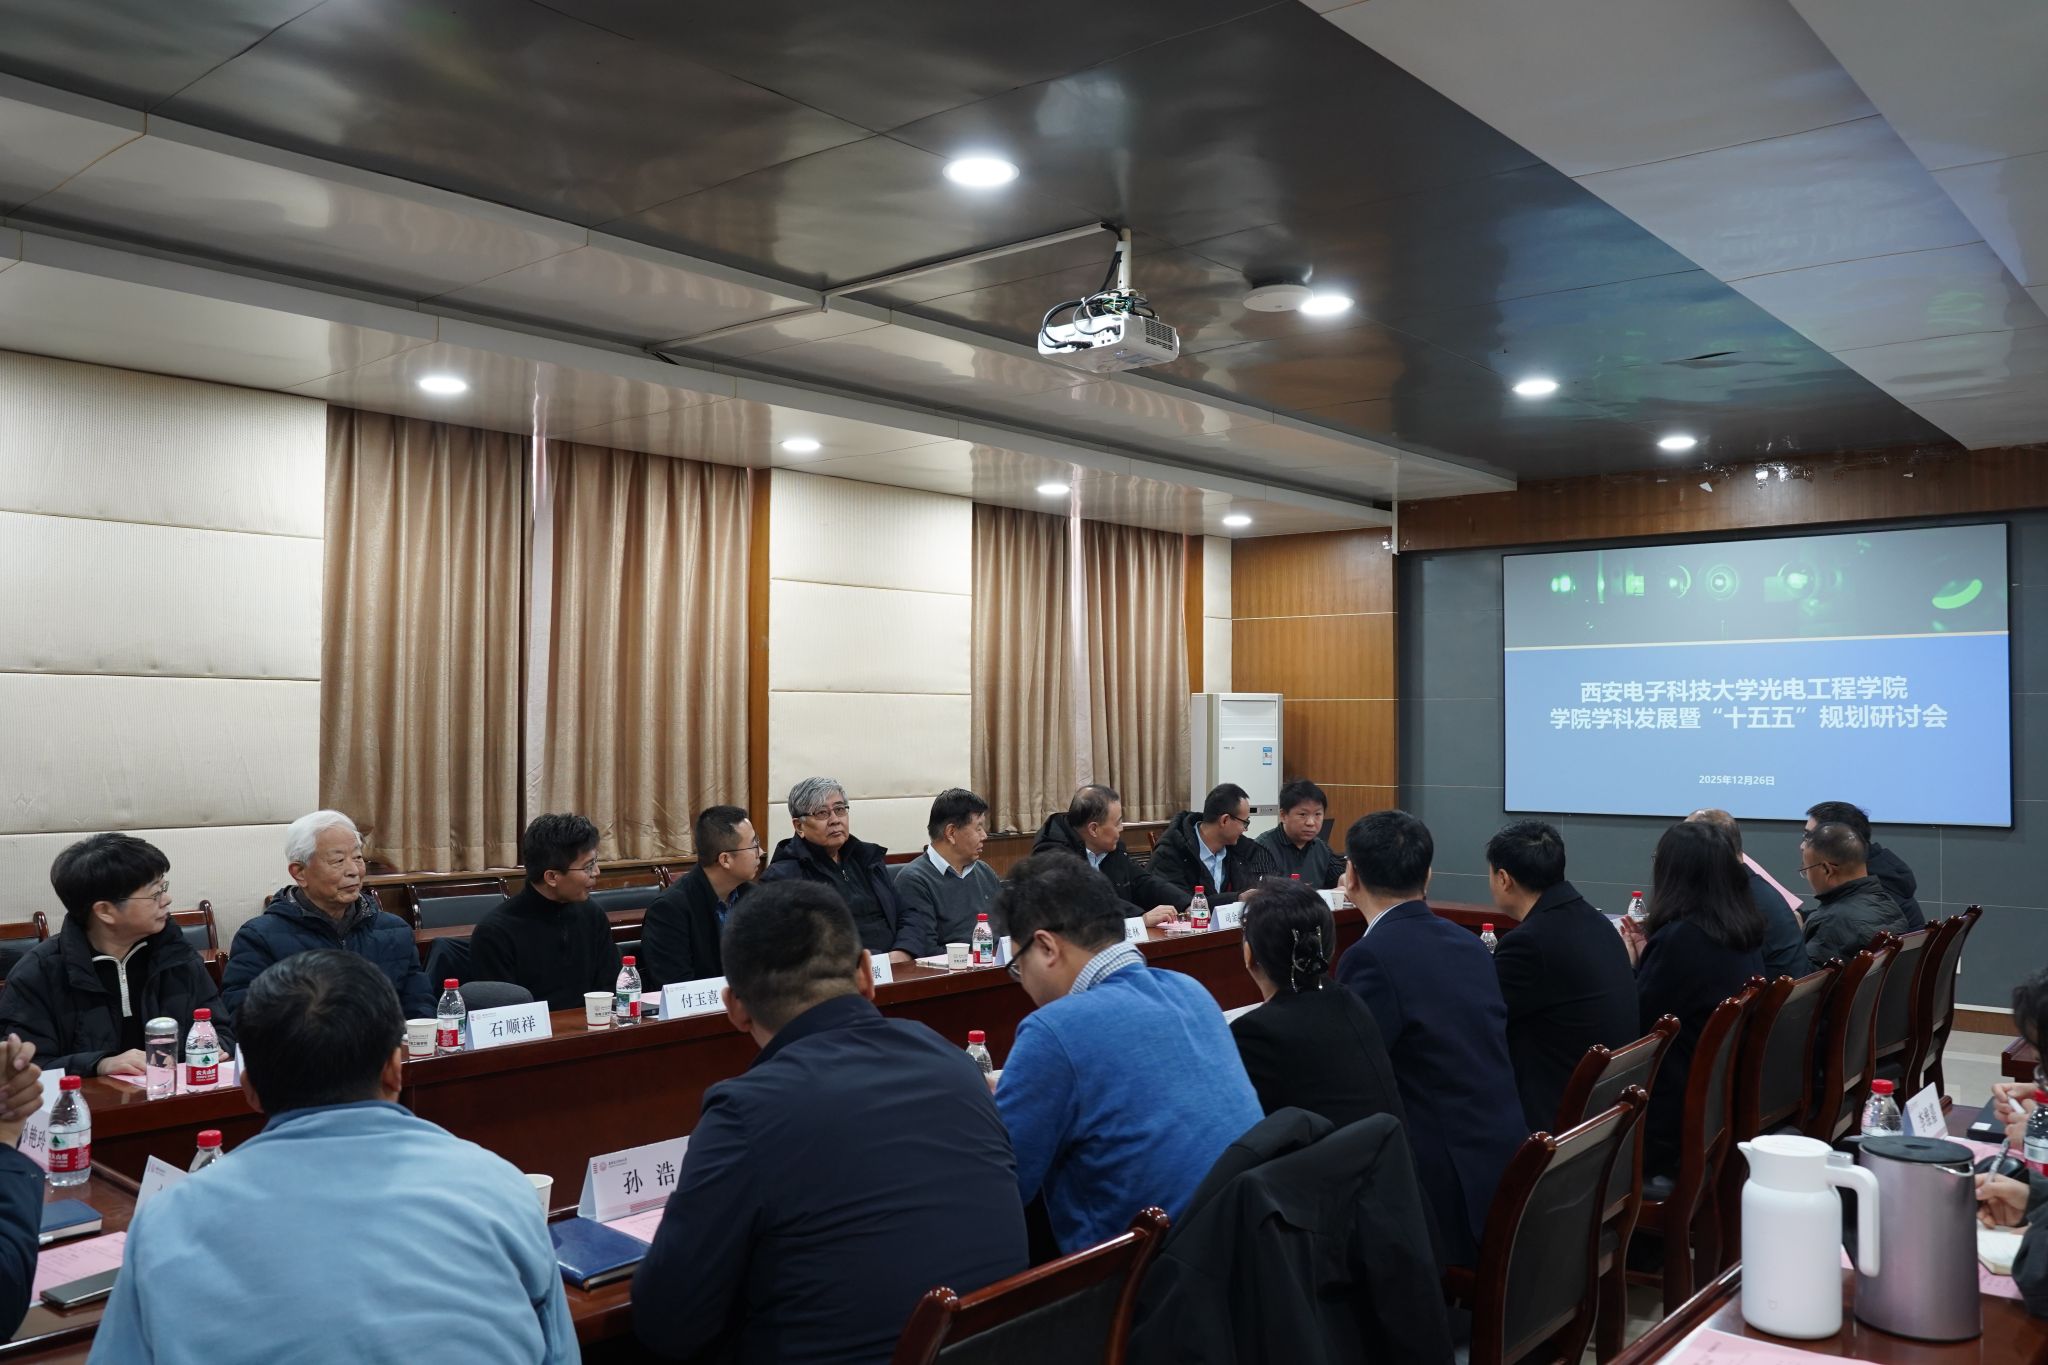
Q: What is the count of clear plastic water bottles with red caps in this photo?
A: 13